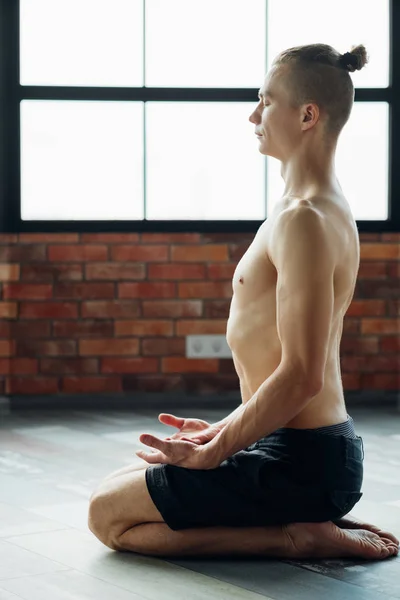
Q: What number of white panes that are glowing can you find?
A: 6